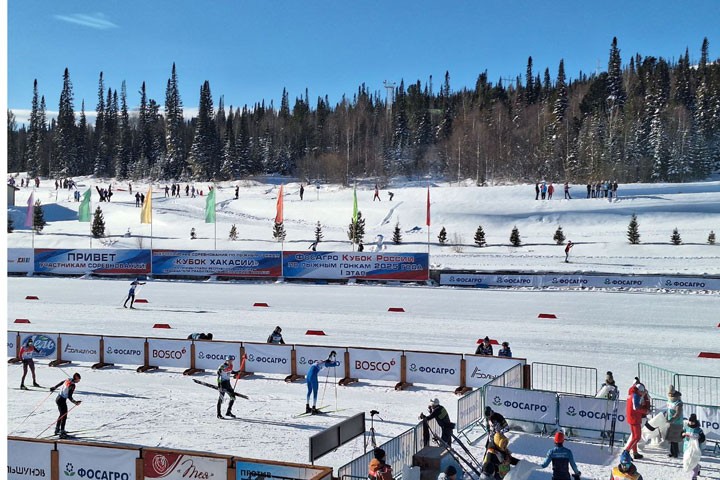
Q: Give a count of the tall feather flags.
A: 7